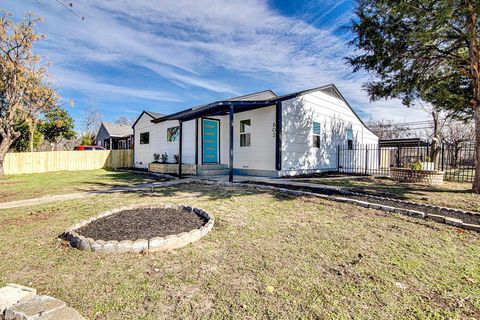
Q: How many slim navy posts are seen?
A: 2